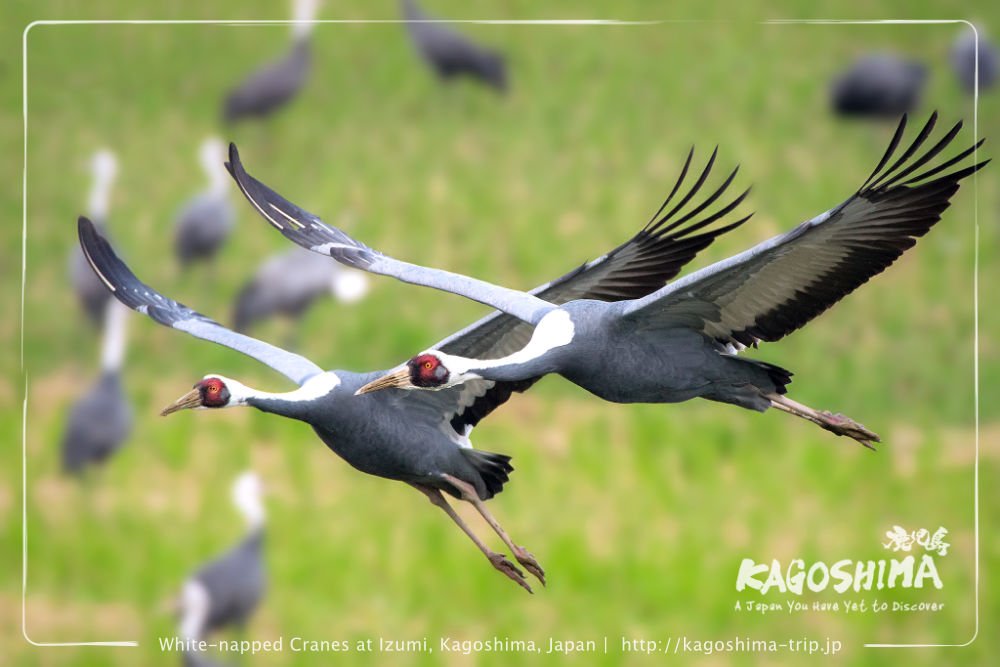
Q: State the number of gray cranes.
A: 12